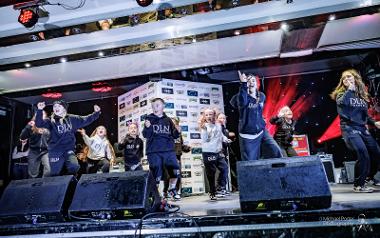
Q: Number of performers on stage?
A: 11